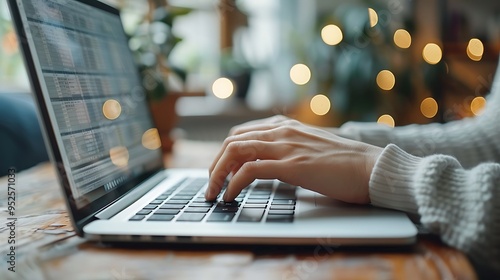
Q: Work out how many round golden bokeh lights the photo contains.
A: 15